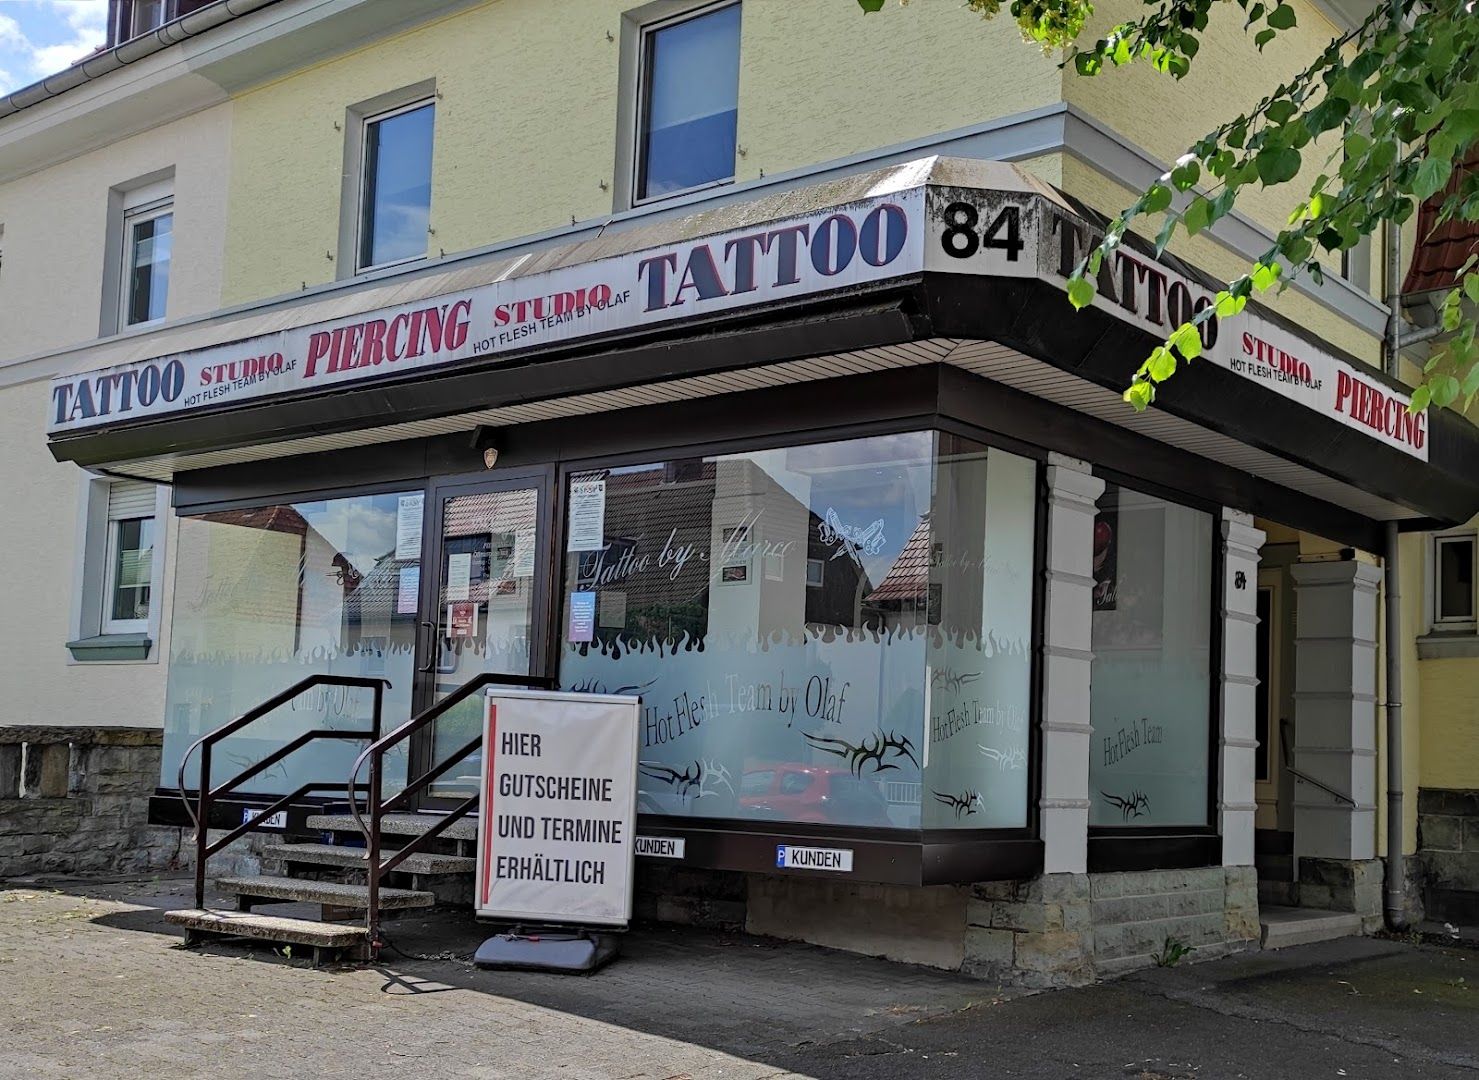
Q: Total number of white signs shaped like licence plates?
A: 3